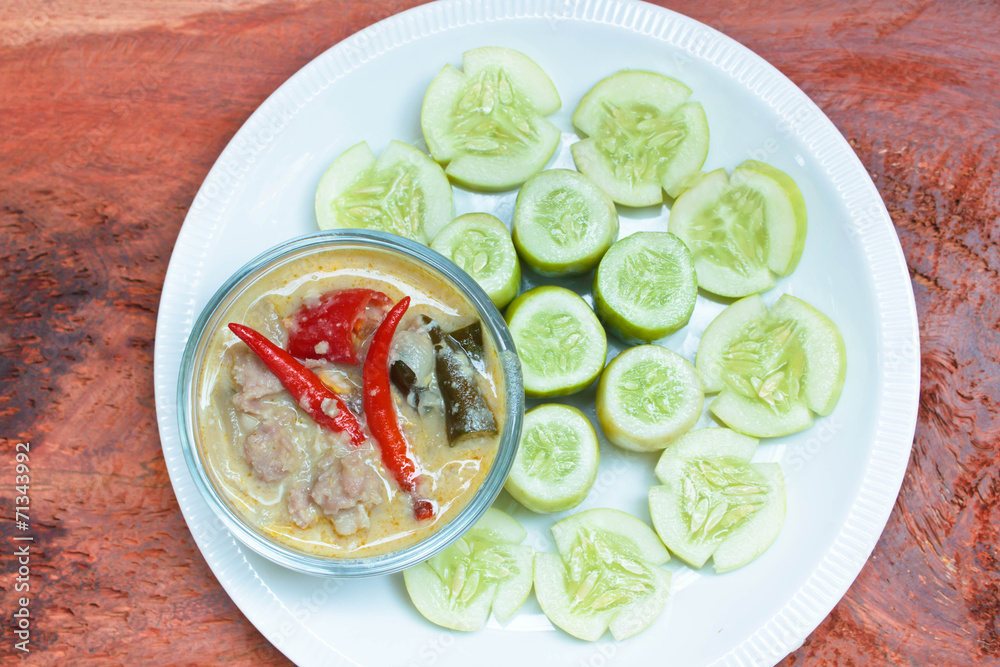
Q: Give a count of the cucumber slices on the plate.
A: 14